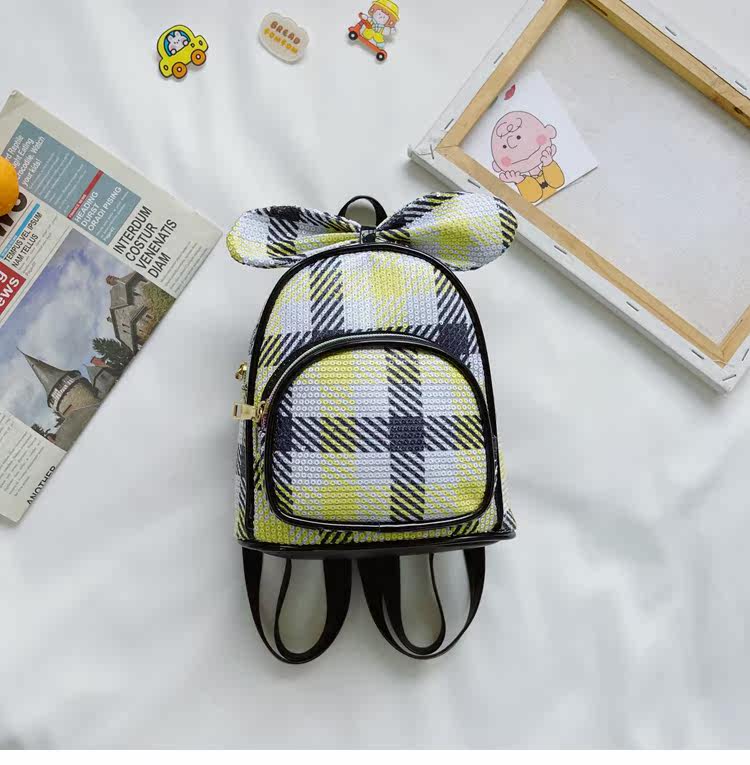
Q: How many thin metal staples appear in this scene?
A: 11